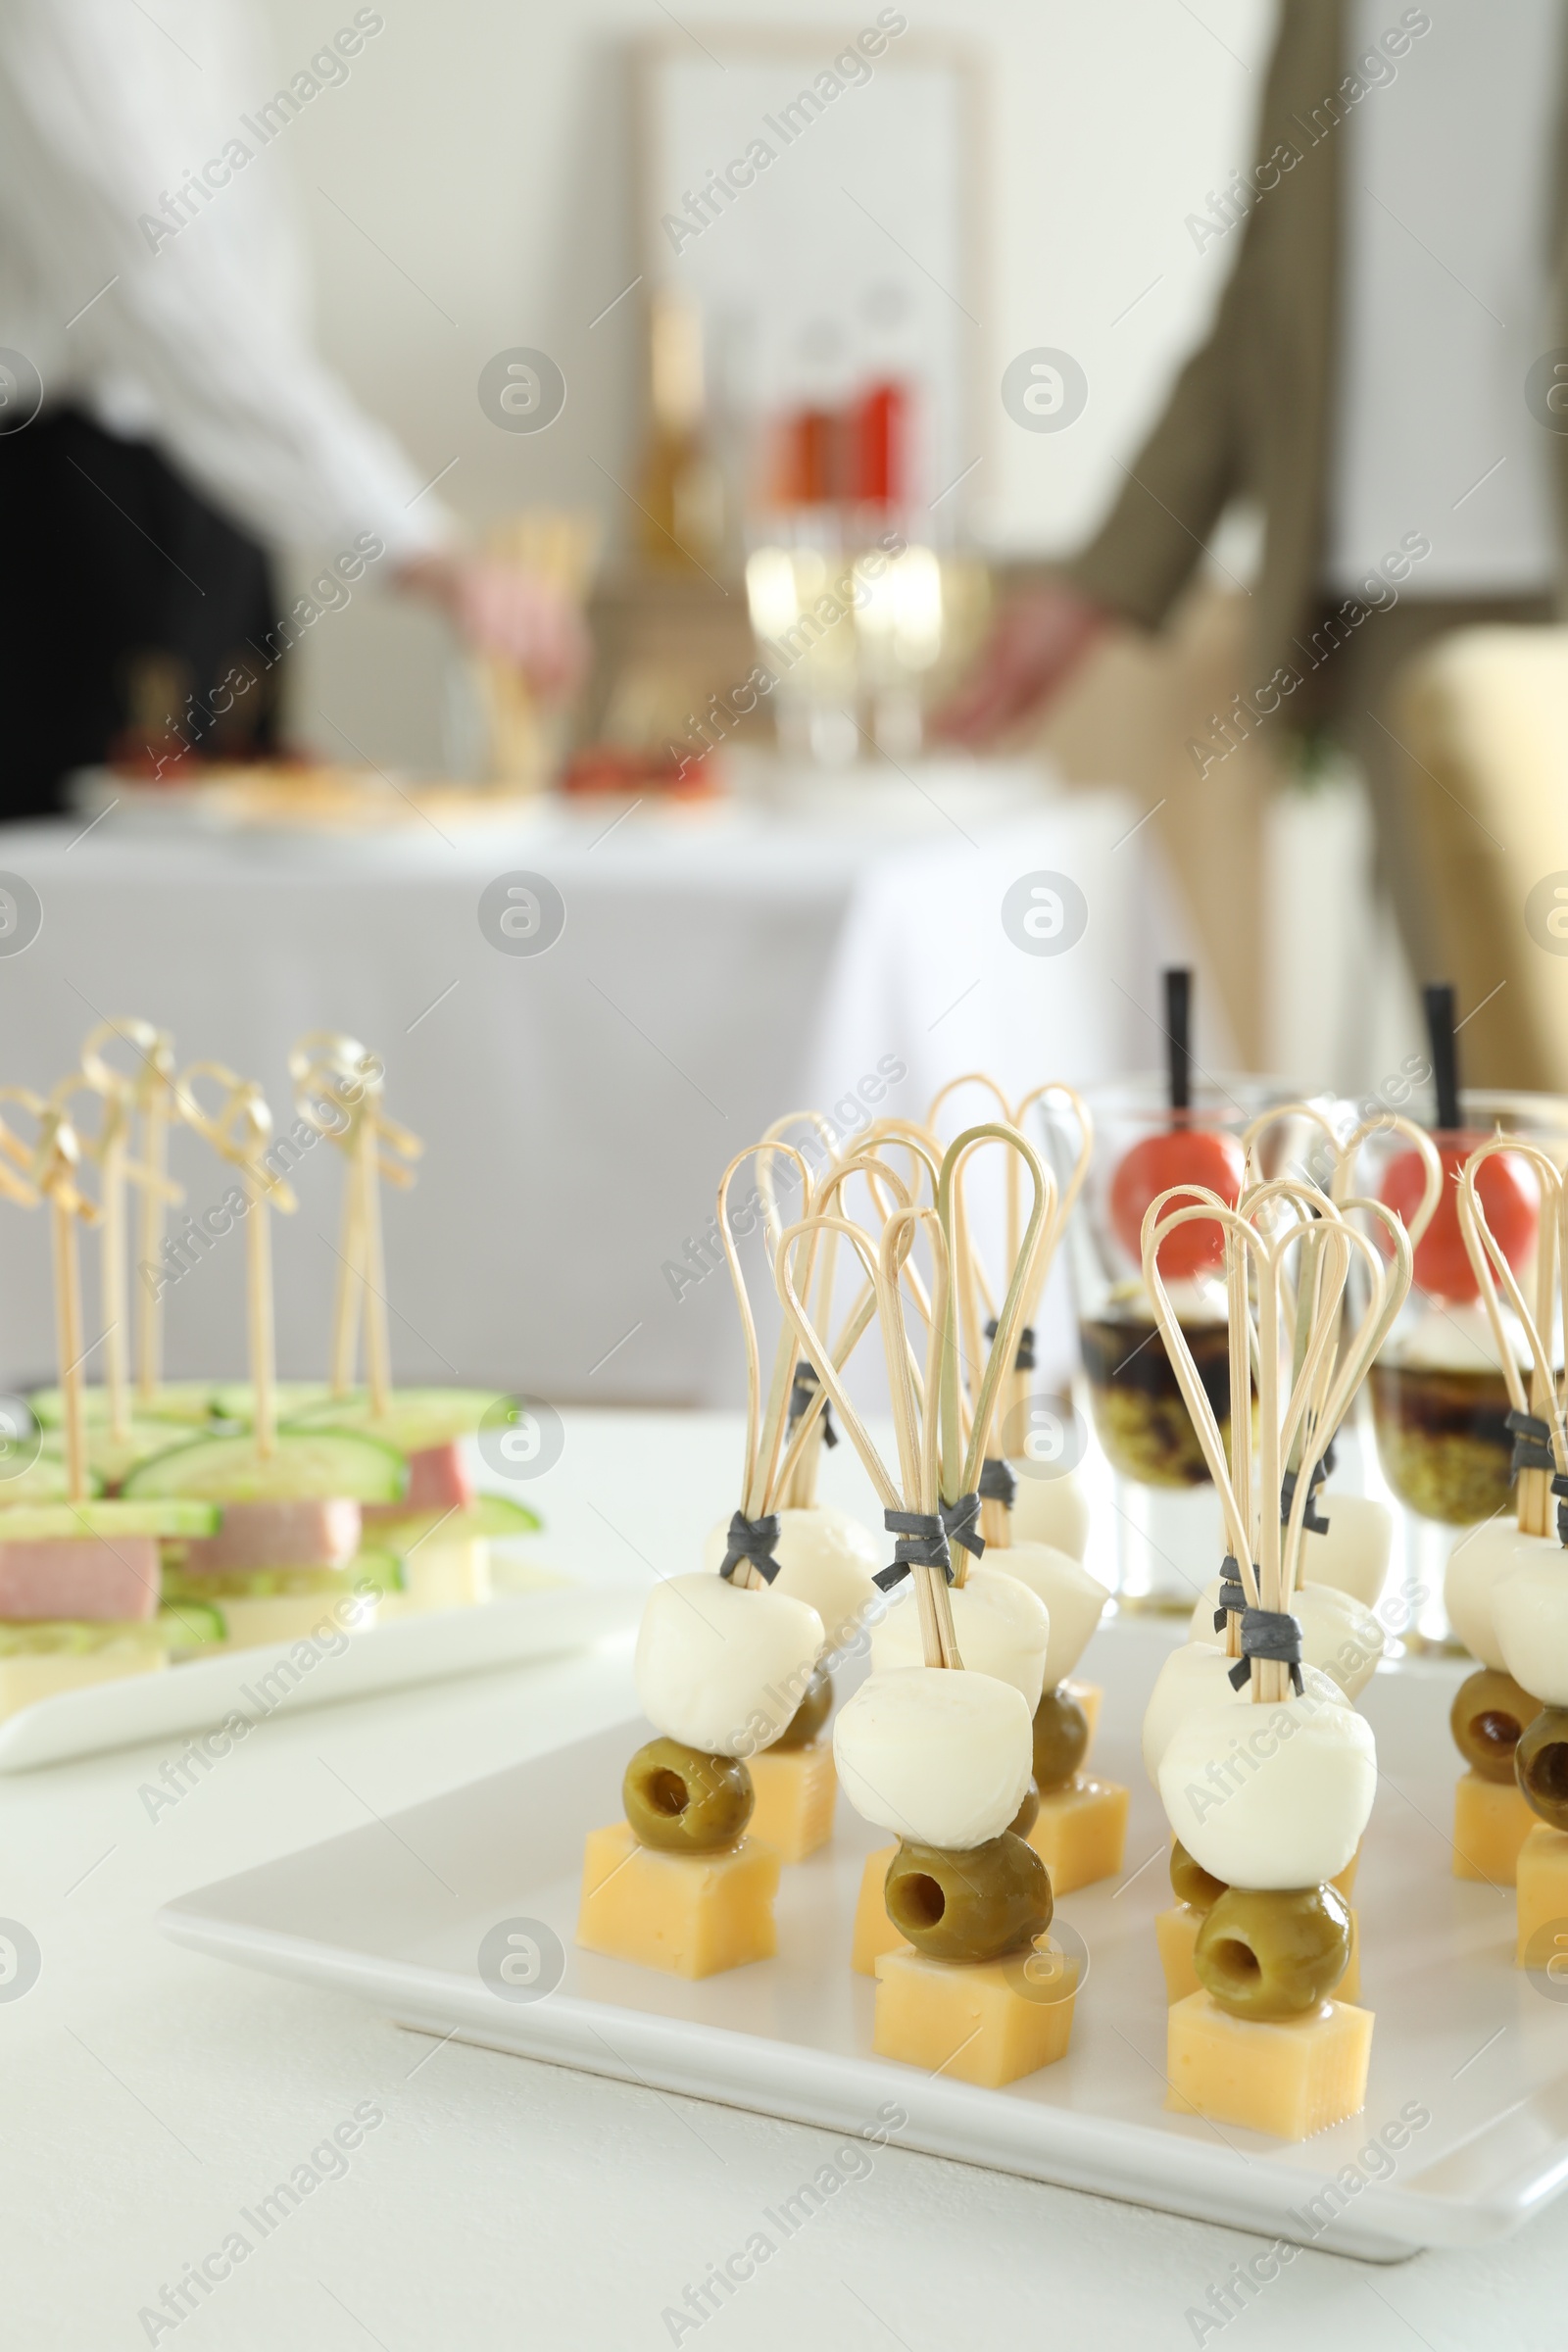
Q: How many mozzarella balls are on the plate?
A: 12